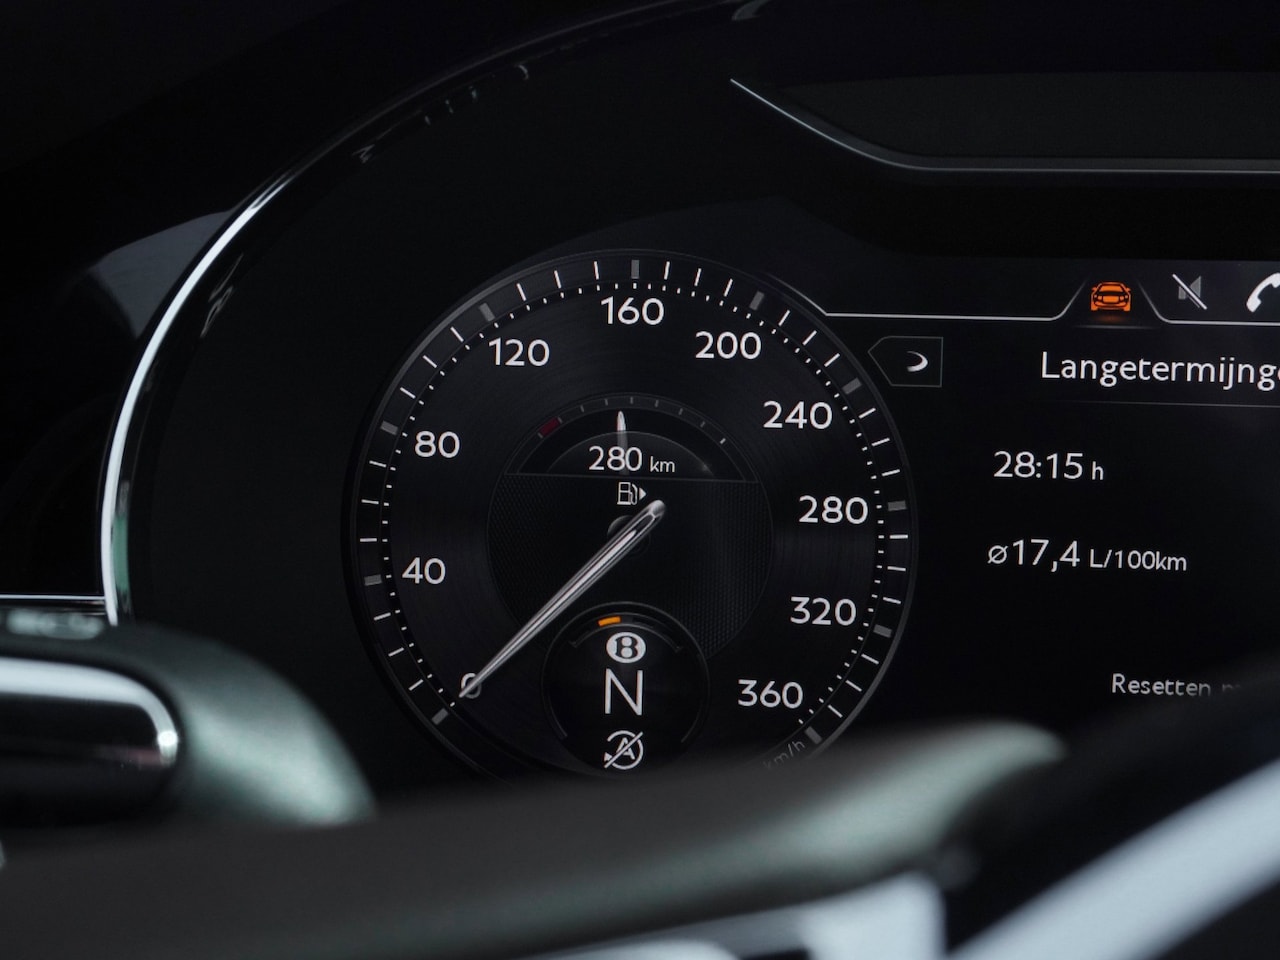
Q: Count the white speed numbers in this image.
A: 10